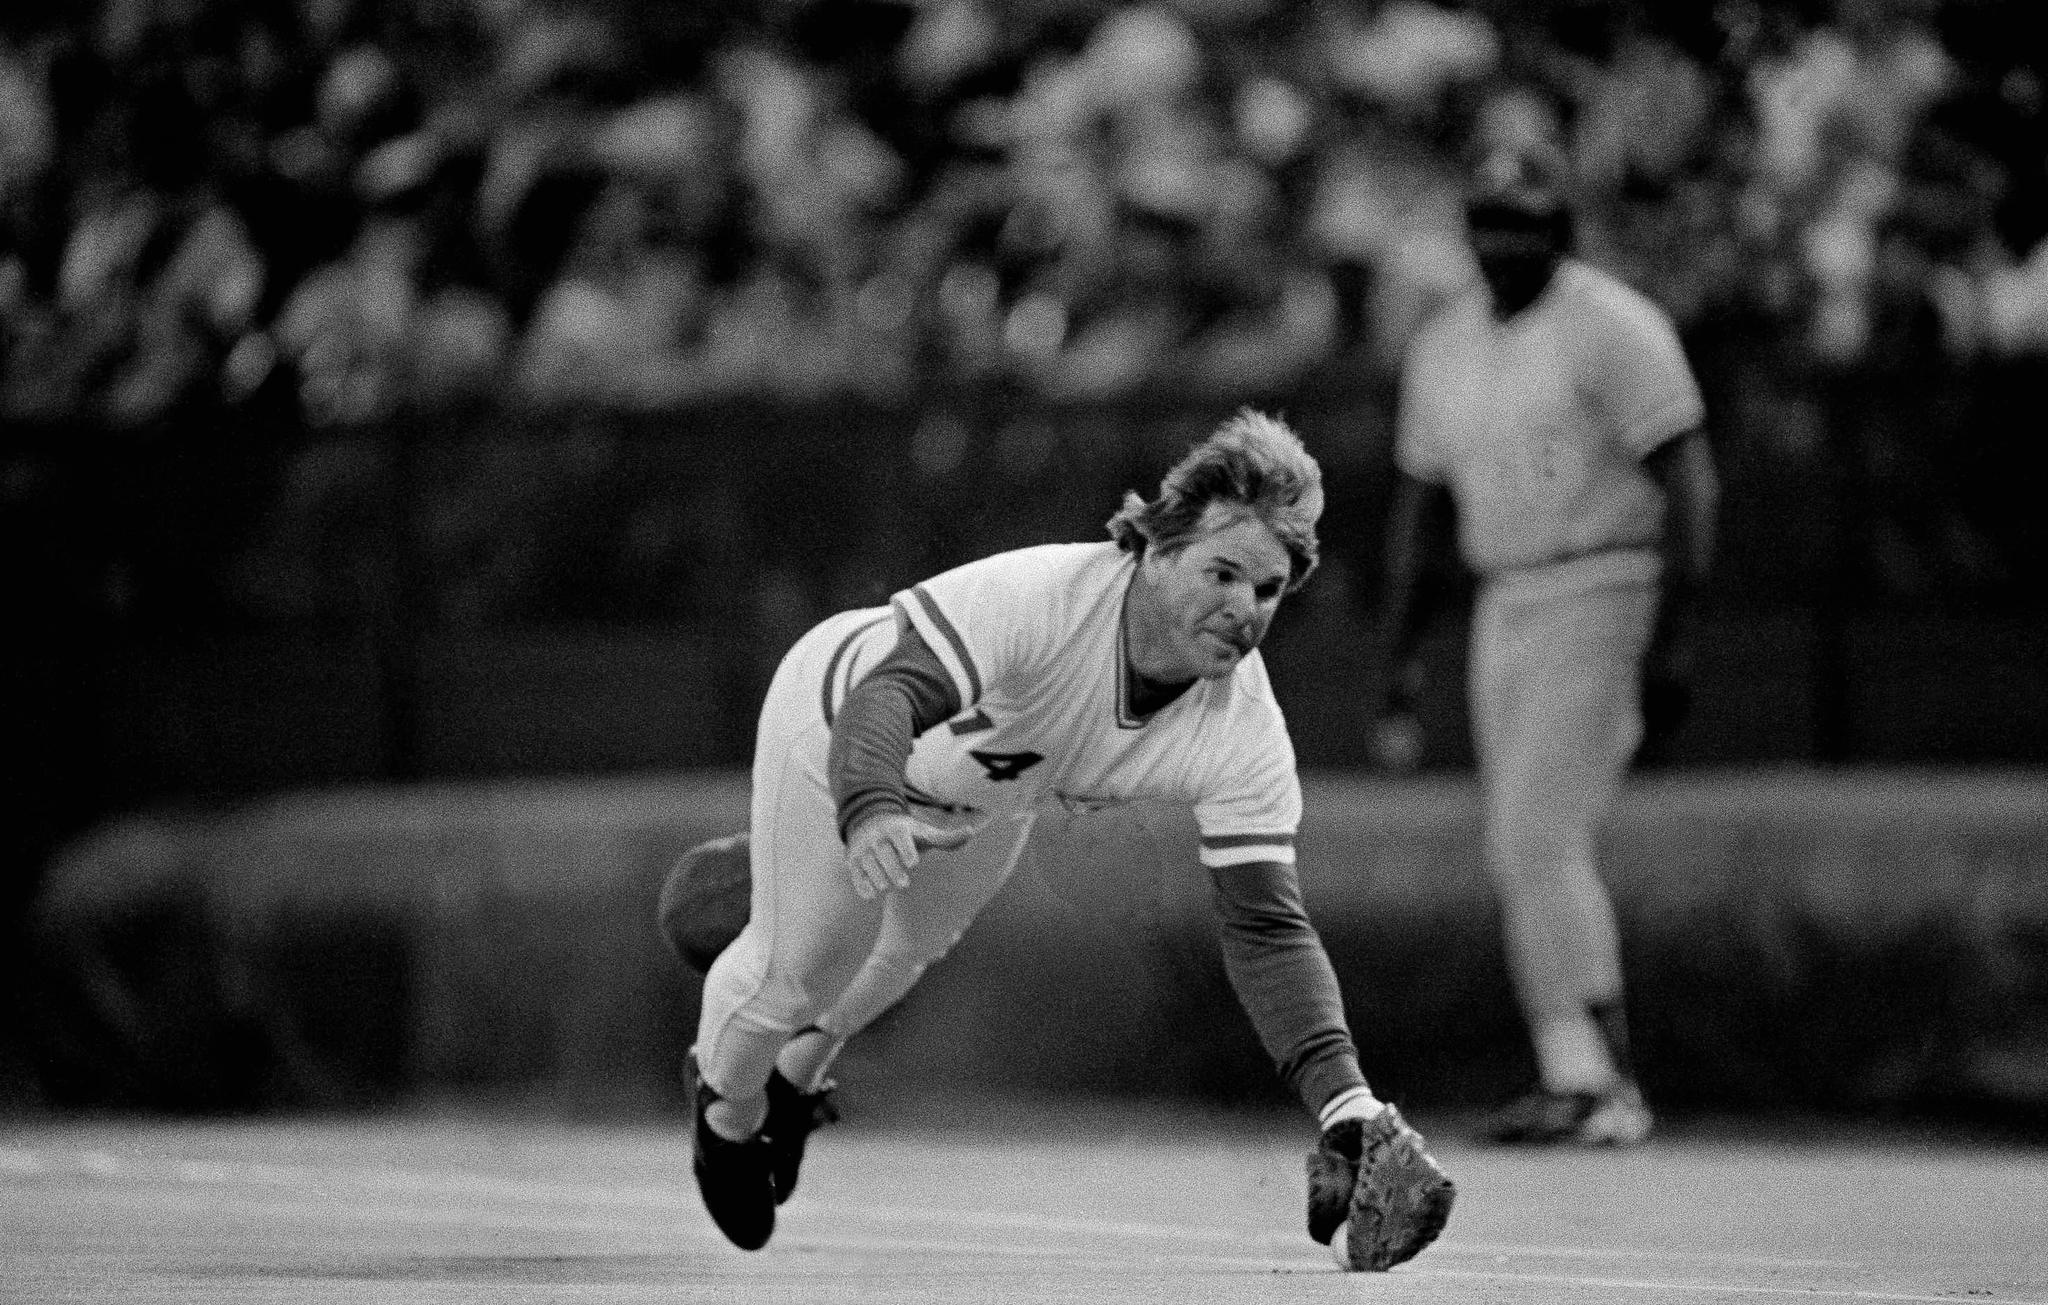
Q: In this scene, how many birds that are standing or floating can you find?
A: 0